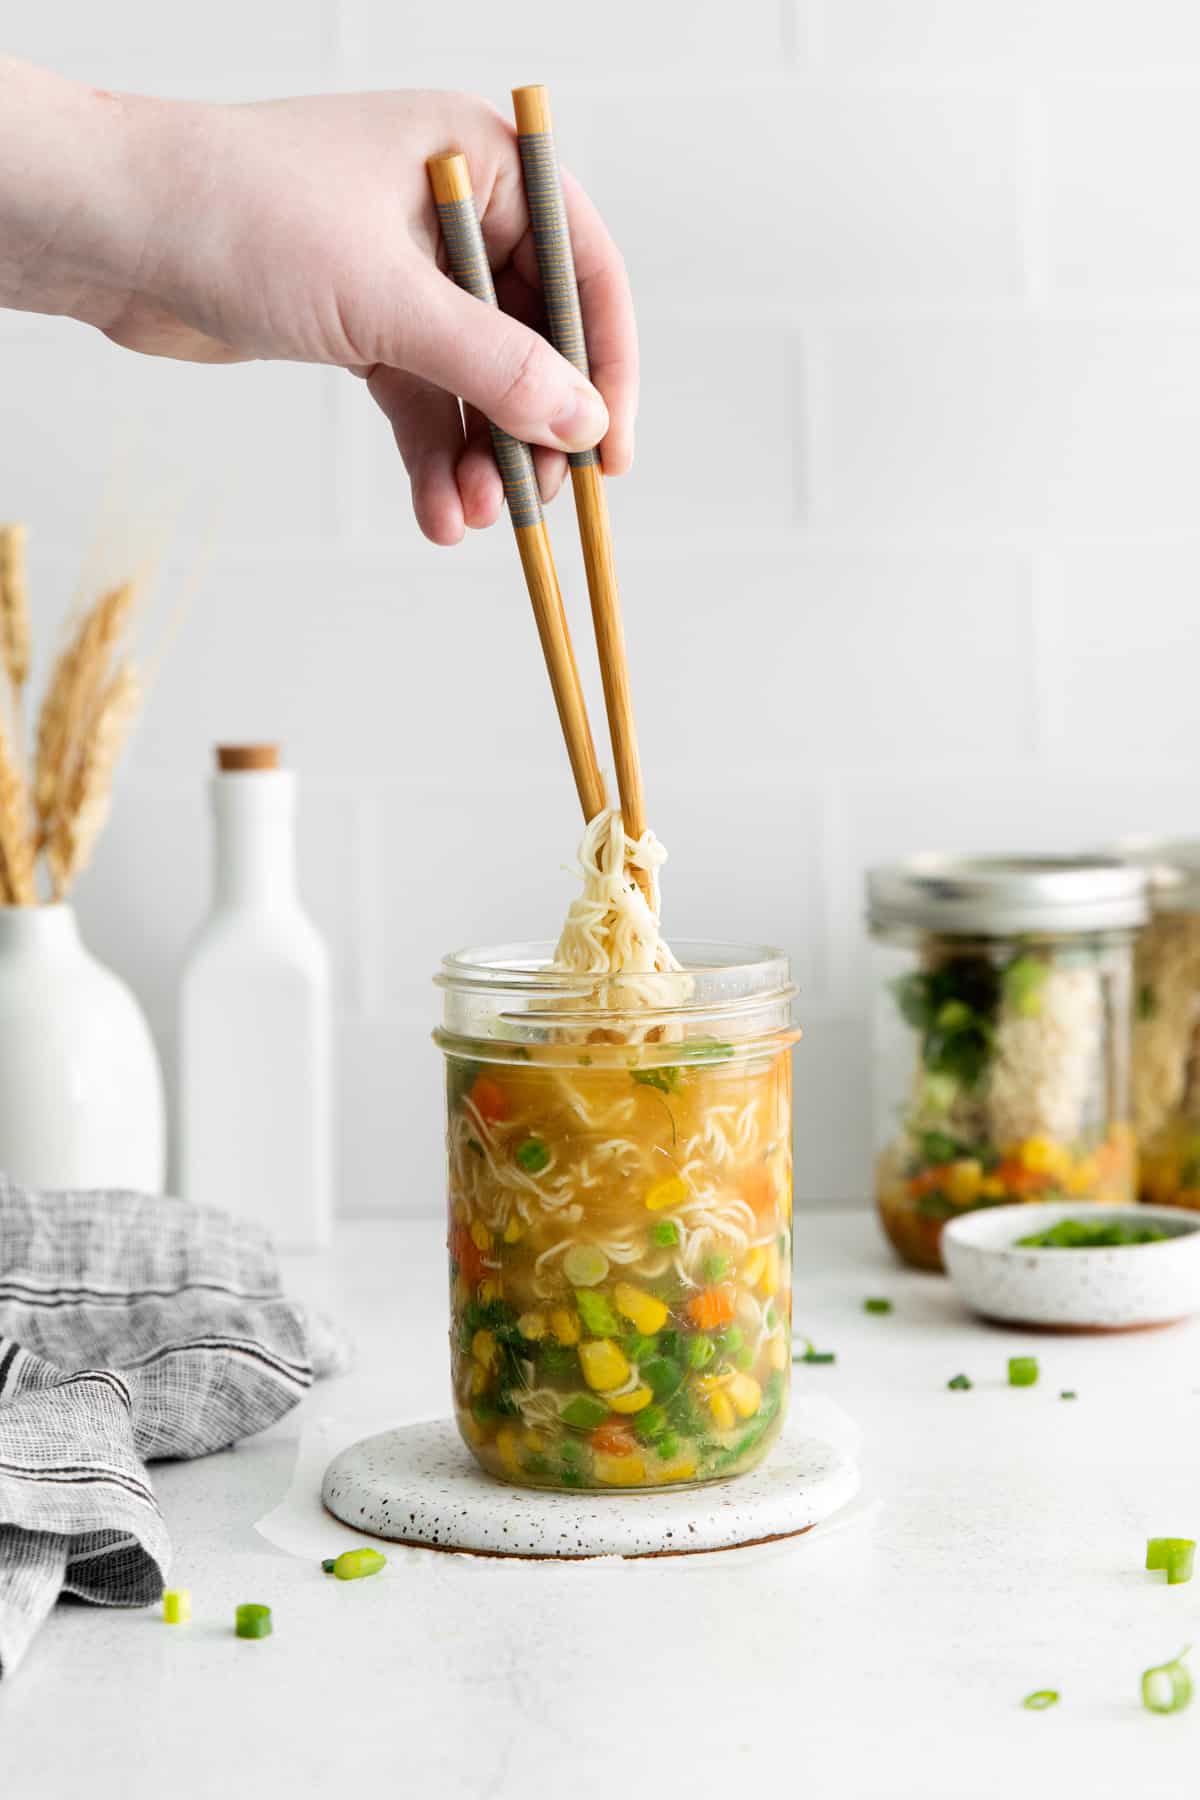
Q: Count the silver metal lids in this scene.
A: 2